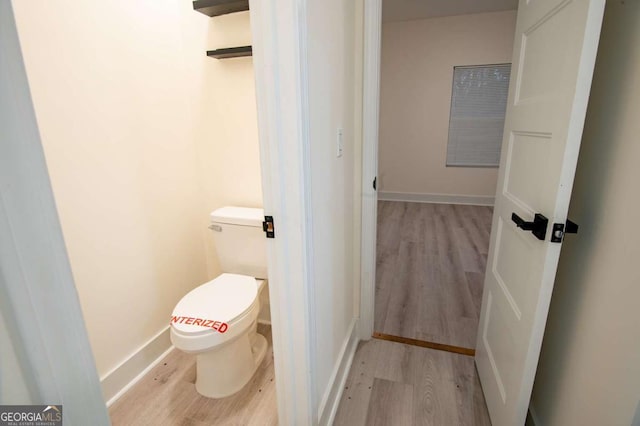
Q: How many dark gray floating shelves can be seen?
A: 2